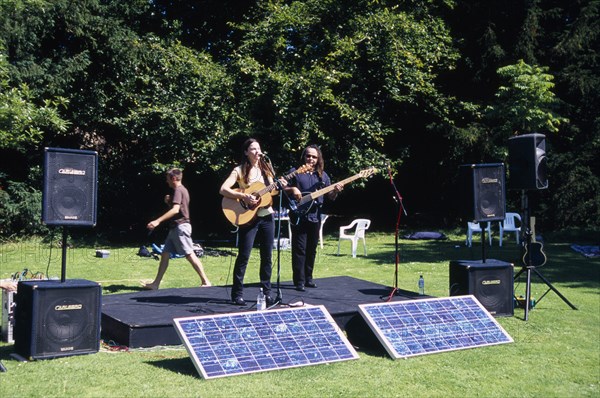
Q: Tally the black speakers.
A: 5